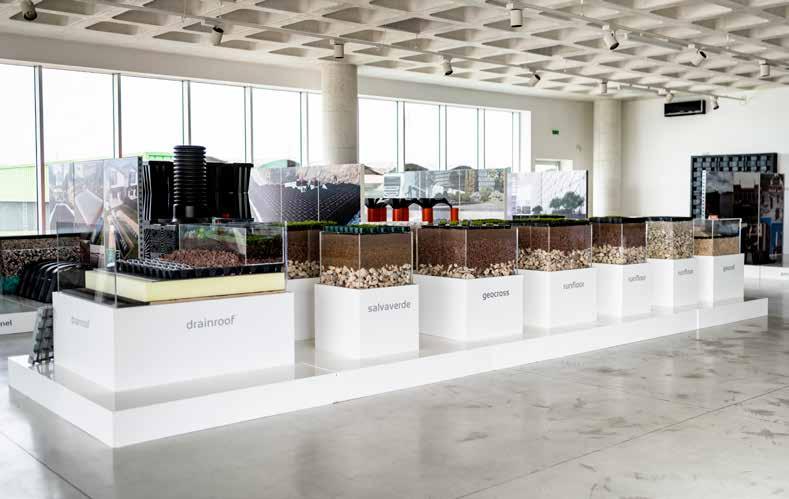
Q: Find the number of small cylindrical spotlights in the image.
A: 12